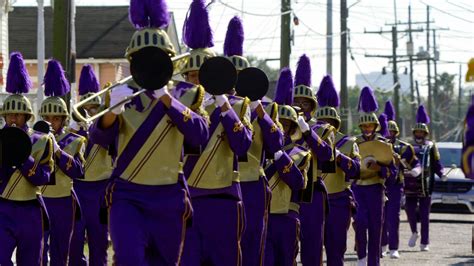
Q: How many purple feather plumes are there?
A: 13